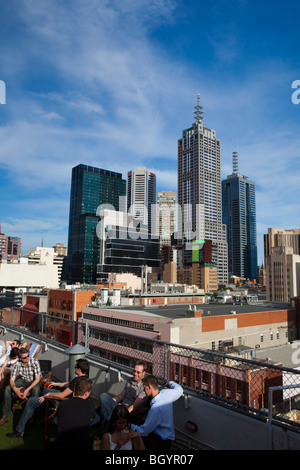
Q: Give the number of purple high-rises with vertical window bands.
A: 0